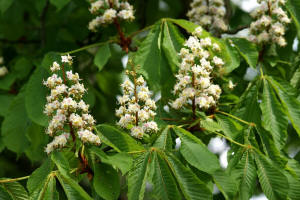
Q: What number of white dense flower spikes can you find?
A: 6